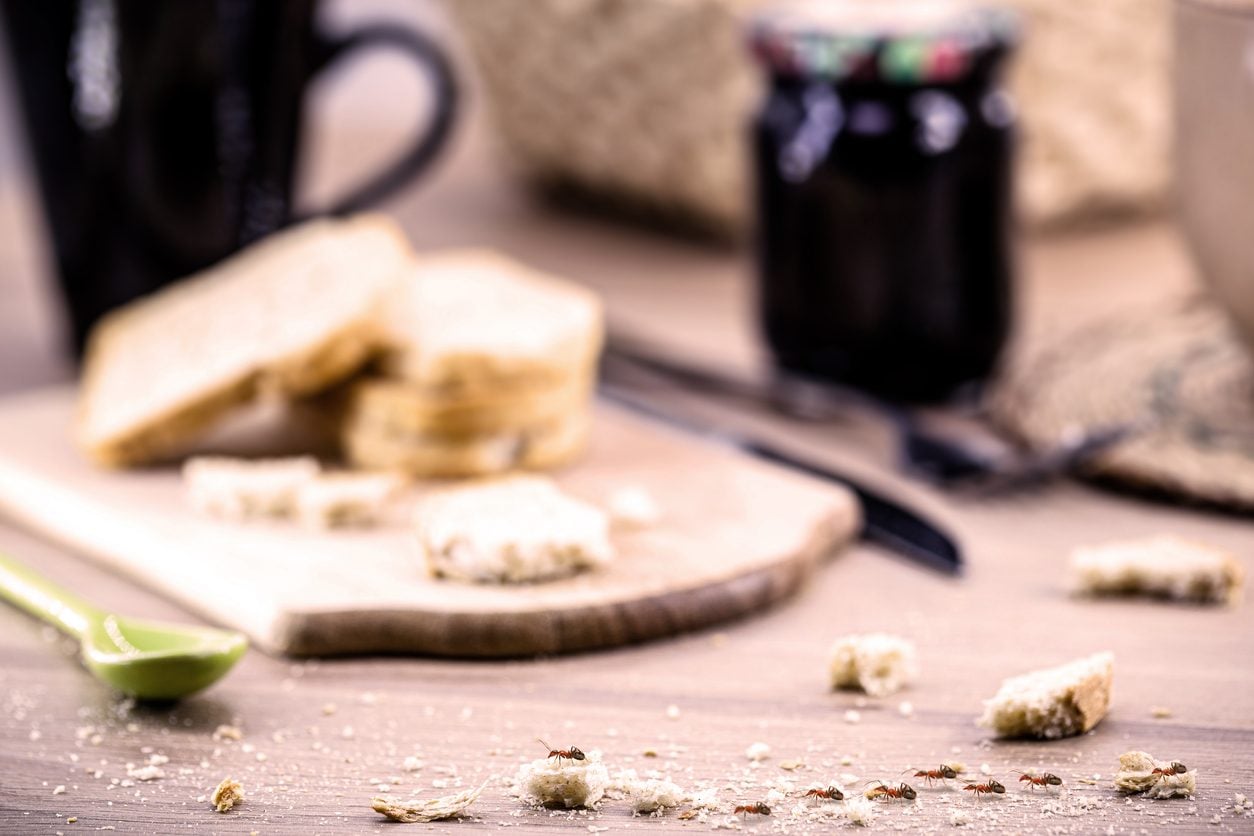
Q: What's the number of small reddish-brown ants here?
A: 8